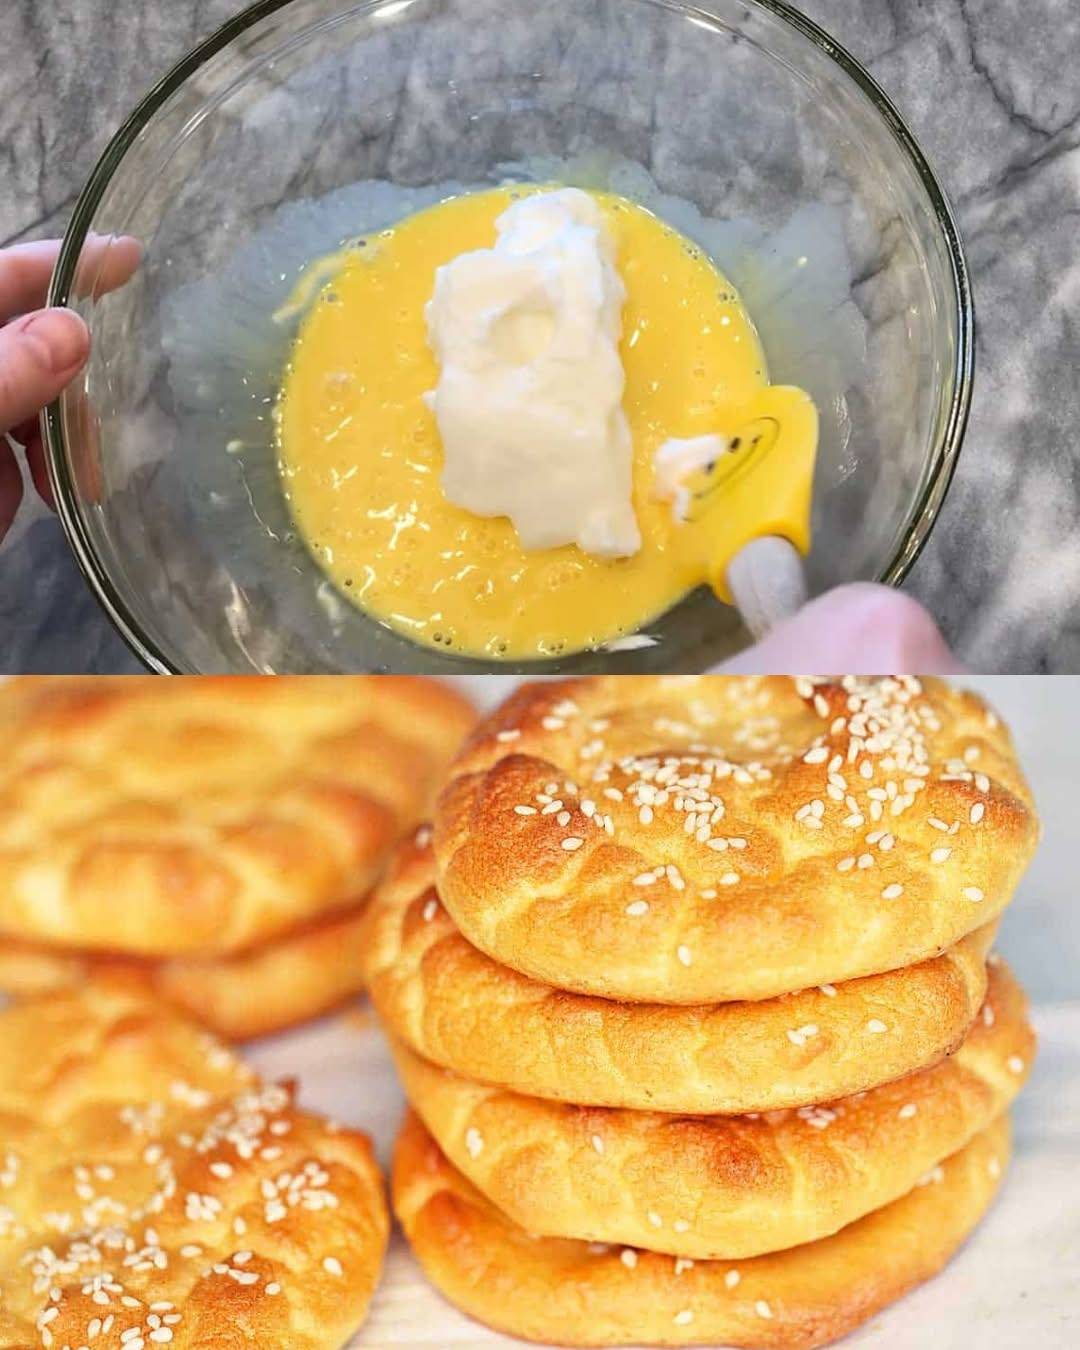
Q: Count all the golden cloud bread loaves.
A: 7